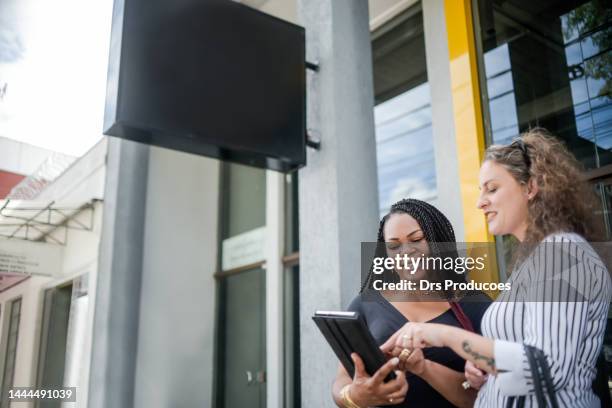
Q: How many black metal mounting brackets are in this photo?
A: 2